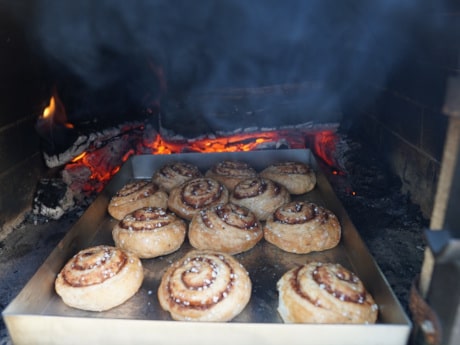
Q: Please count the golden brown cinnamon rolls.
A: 12